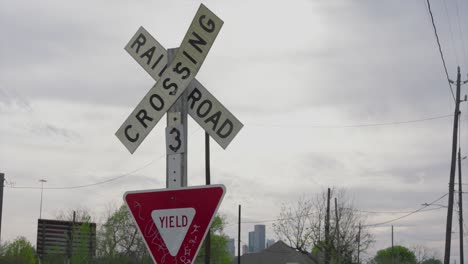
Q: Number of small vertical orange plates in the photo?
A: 0